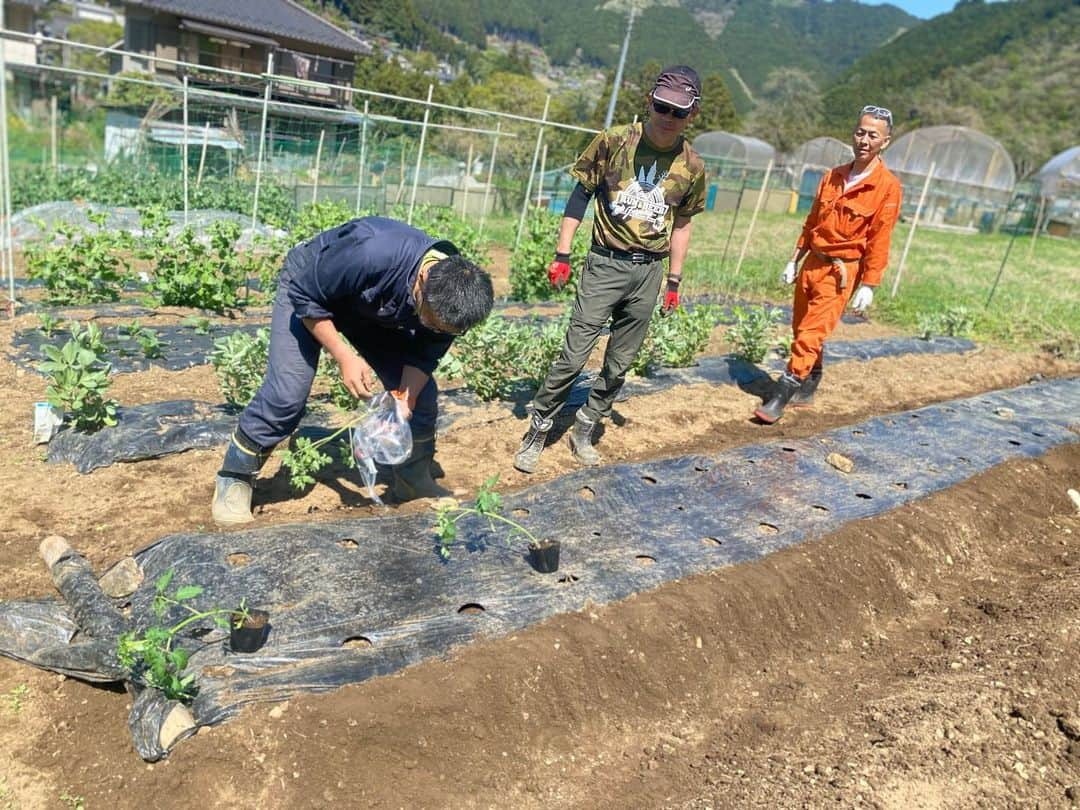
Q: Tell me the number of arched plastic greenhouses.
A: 4